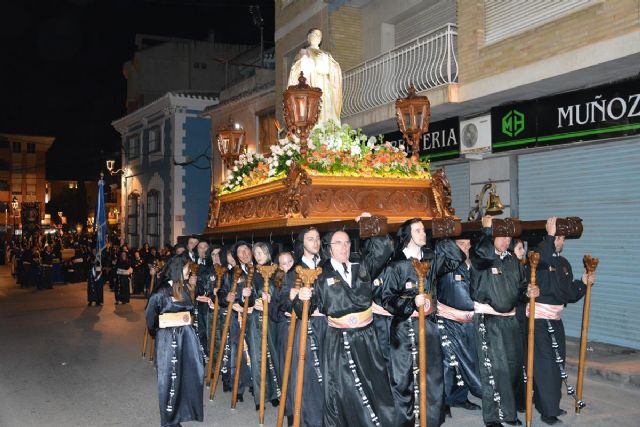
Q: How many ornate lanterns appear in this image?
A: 3